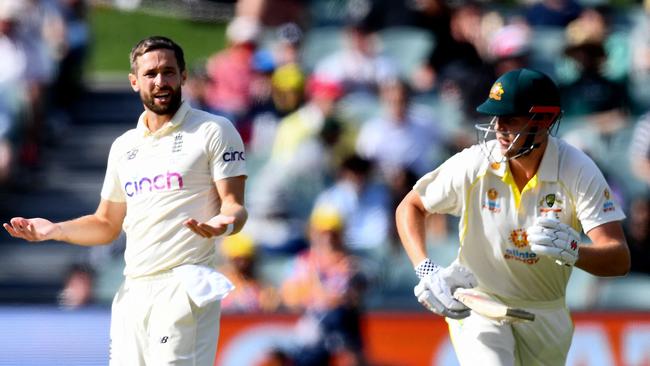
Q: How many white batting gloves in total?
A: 2